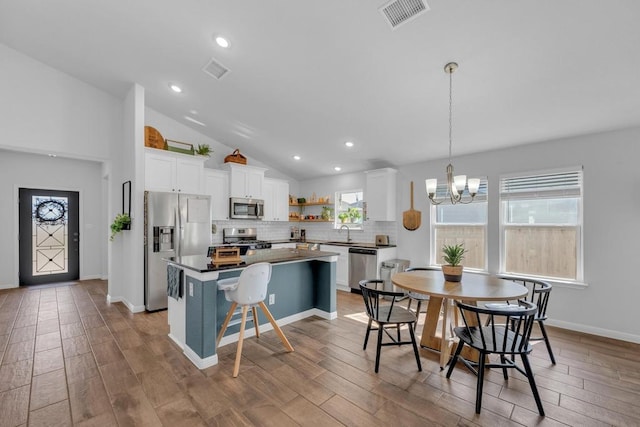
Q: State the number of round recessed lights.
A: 5